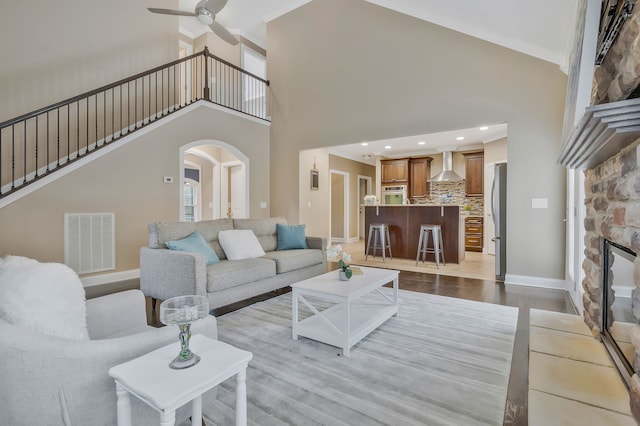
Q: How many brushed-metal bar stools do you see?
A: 2